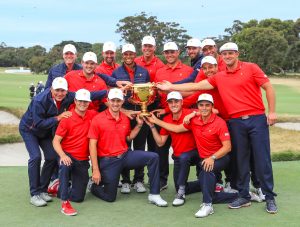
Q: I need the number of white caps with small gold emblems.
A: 15